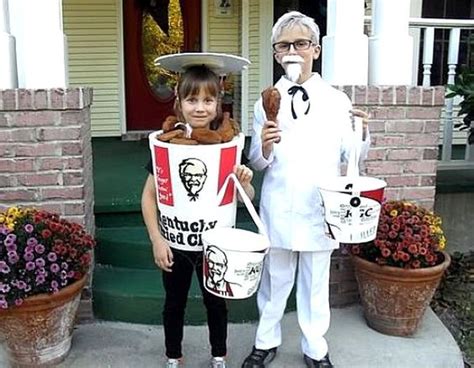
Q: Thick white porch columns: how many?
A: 4